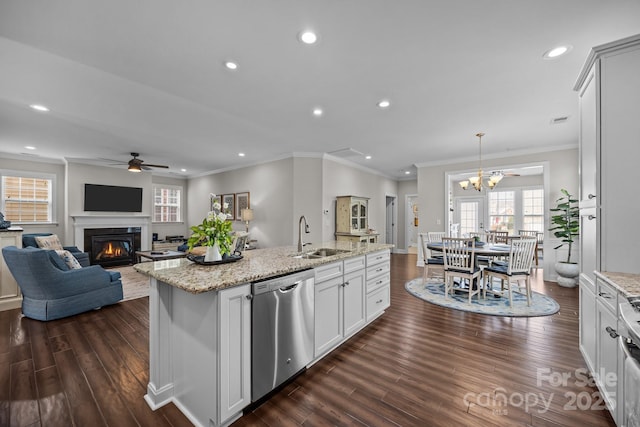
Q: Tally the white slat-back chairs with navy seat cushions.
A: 6